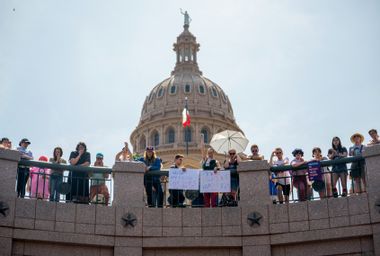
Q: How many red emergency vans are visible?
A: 0